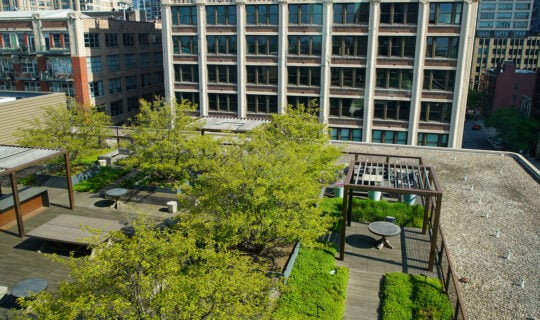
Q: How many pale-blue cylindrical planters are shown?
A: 3